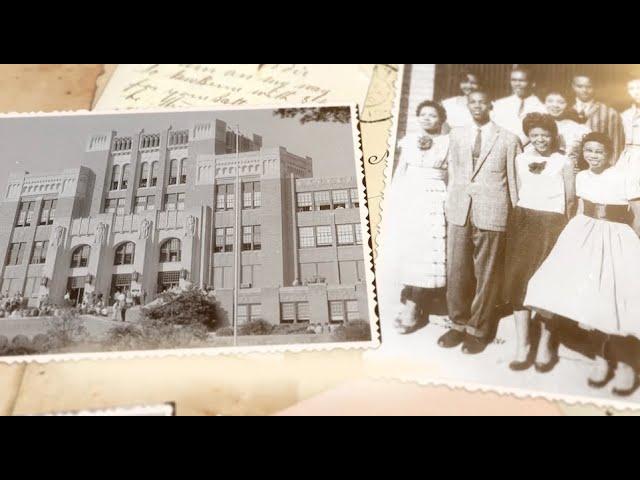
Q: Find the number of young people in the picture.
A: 9